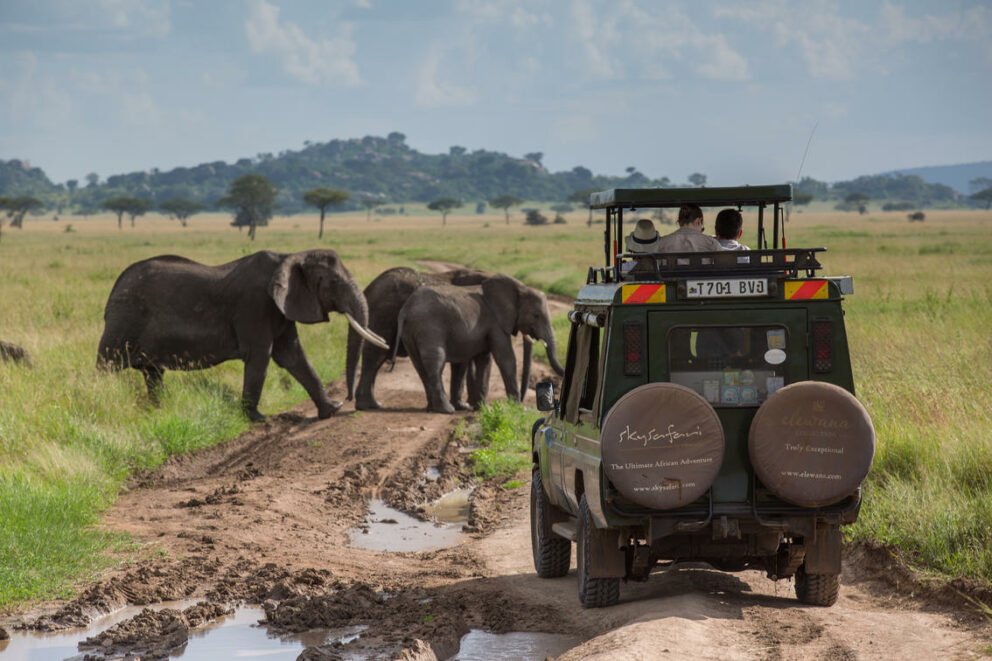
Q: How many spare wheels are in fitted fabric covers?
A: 2